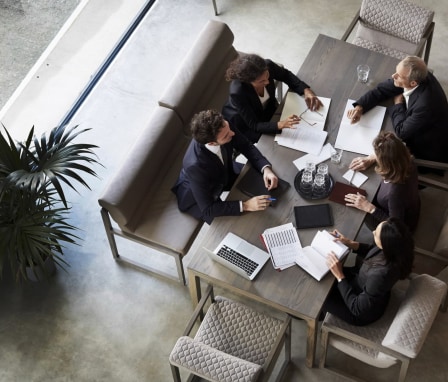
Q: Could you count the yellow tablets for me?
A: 0